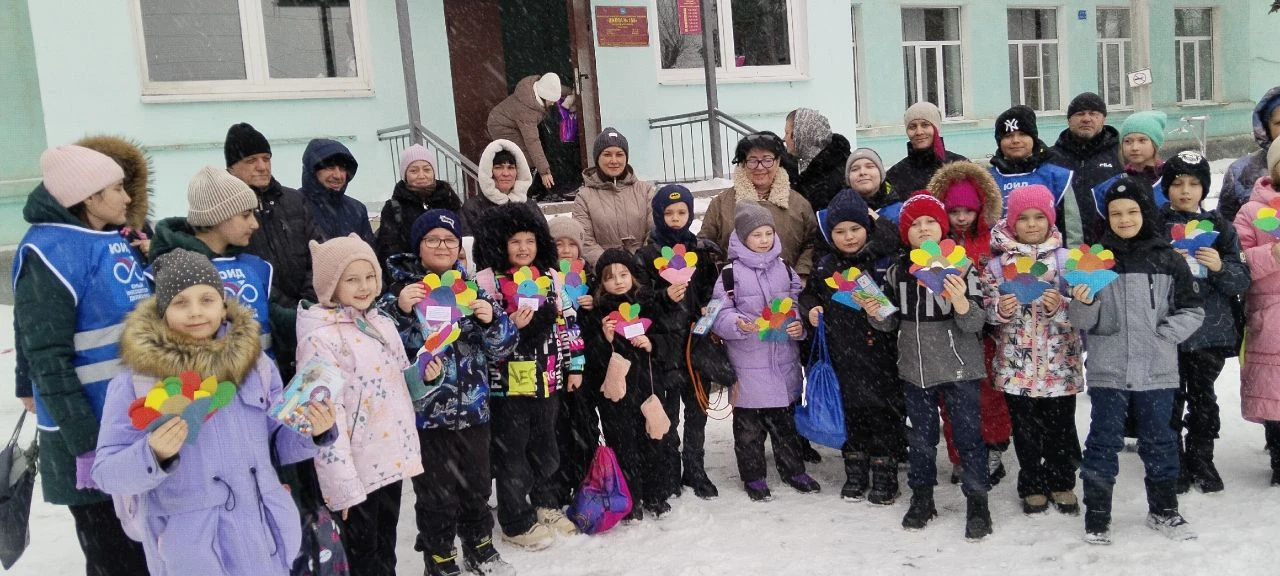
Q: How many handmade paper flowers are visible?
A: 14